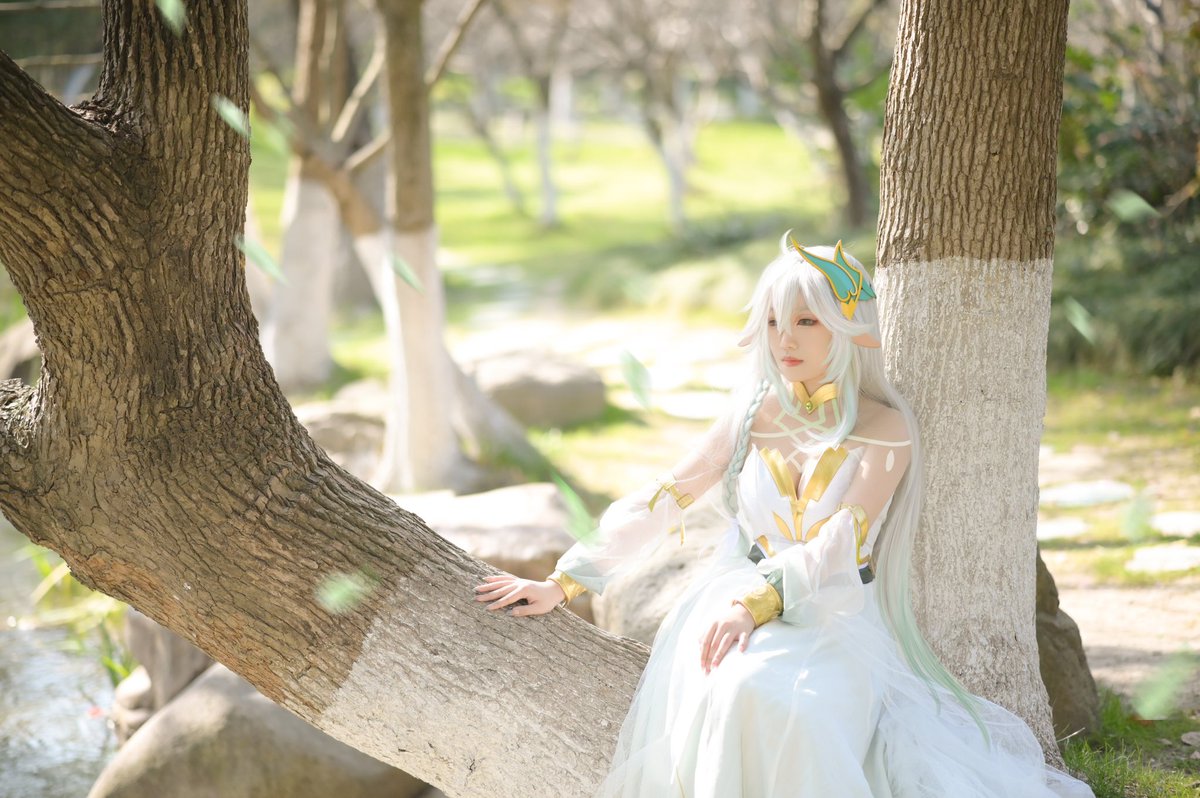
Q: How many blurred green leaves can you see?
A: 11